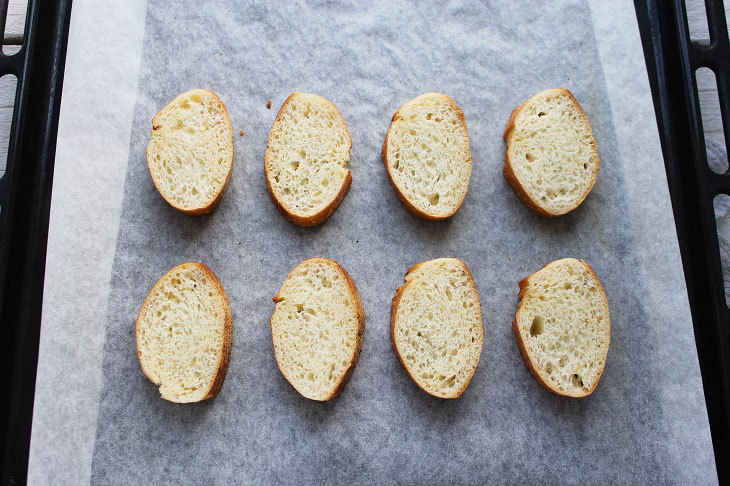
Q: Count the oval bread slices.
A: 8